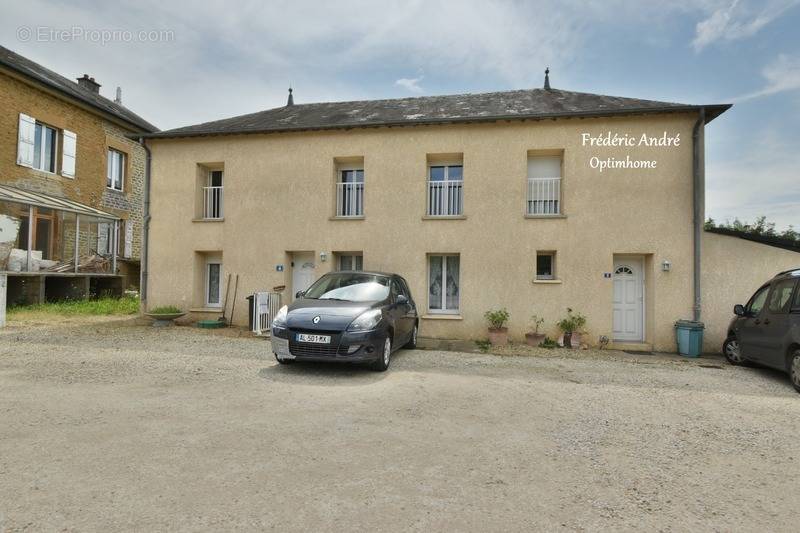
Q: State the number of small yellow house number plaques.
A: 0